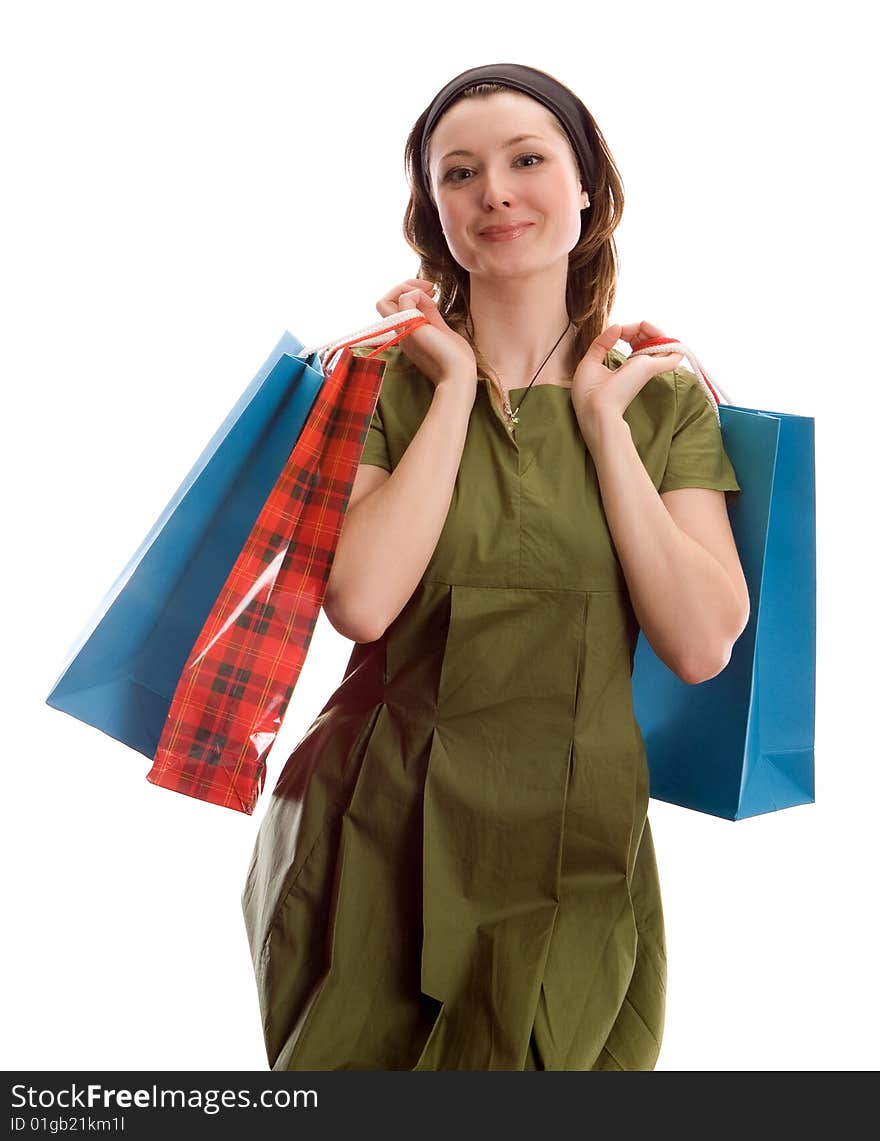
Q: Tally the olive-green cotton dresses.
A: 1